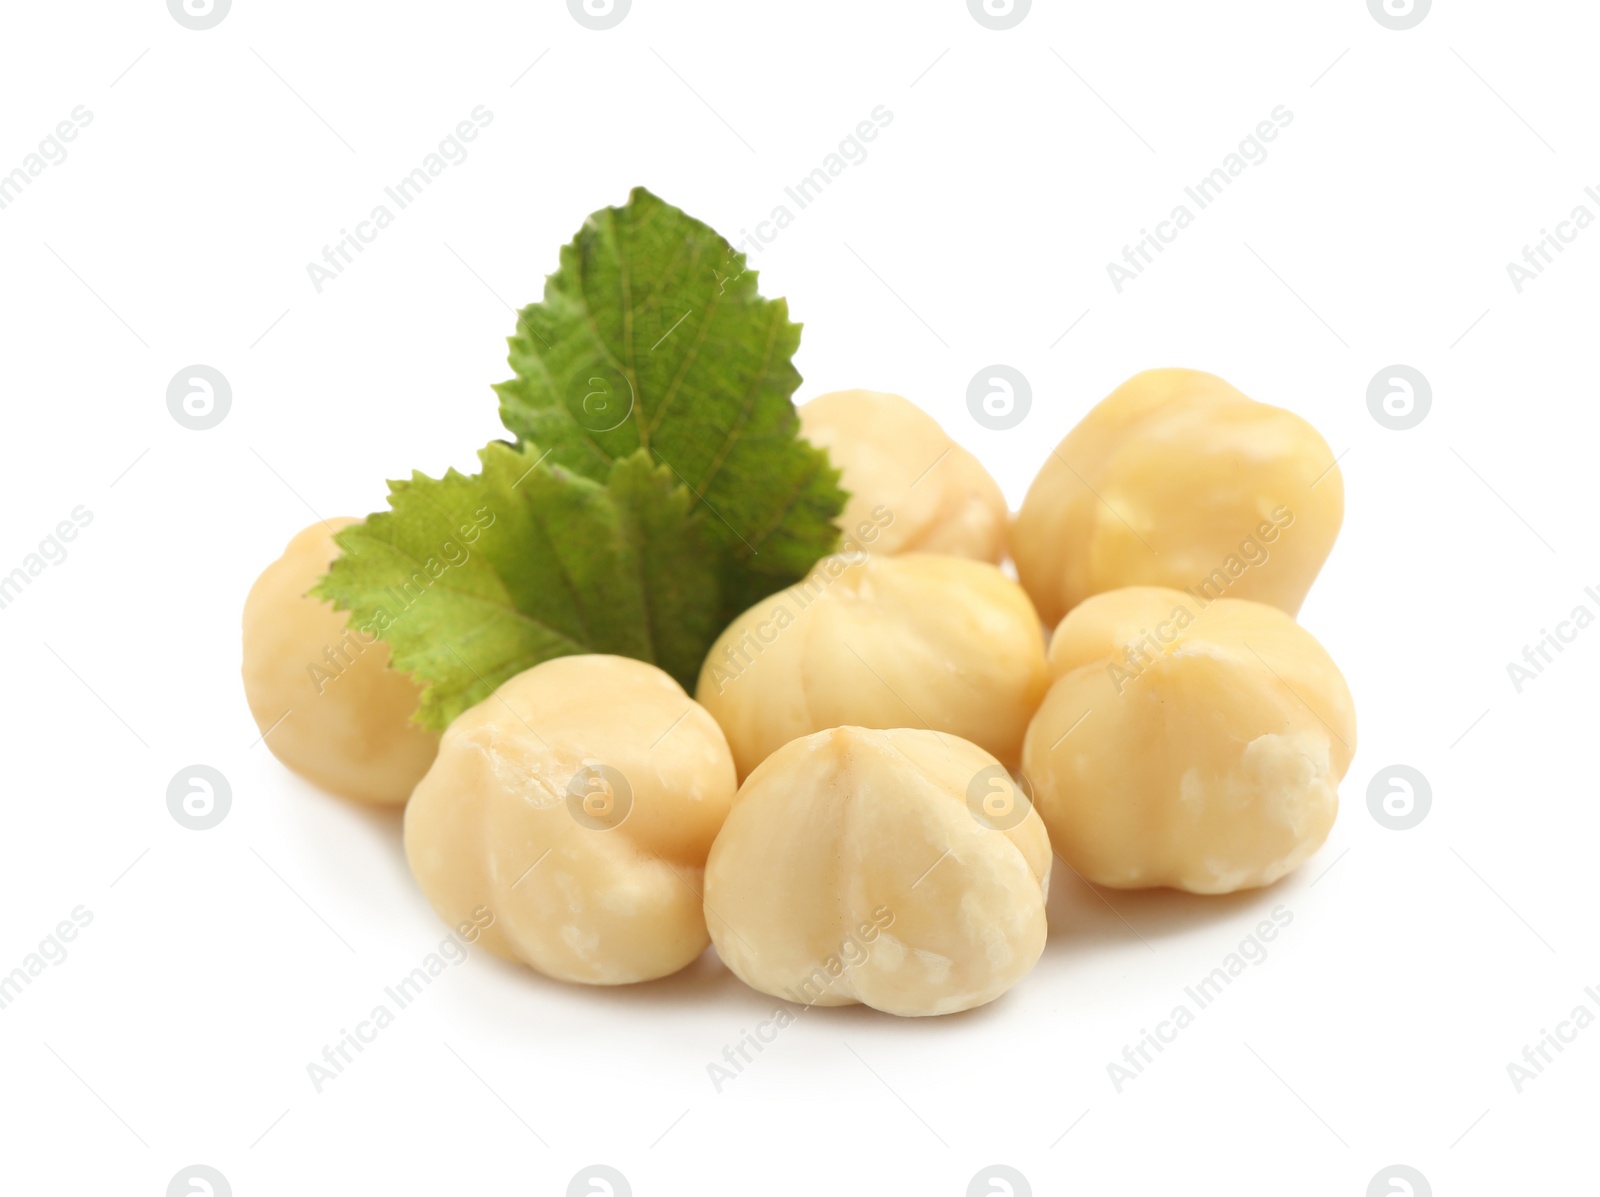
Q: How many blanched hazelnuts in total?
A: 7